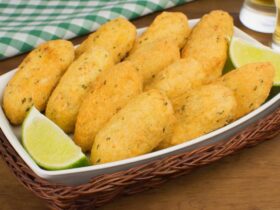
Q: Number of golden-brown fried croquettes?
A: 11